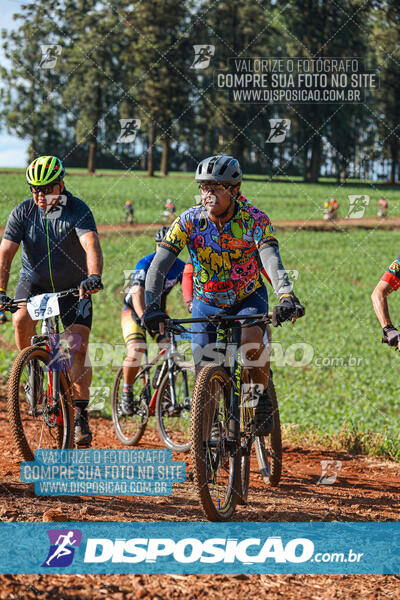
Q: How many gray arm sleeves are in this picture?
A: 2